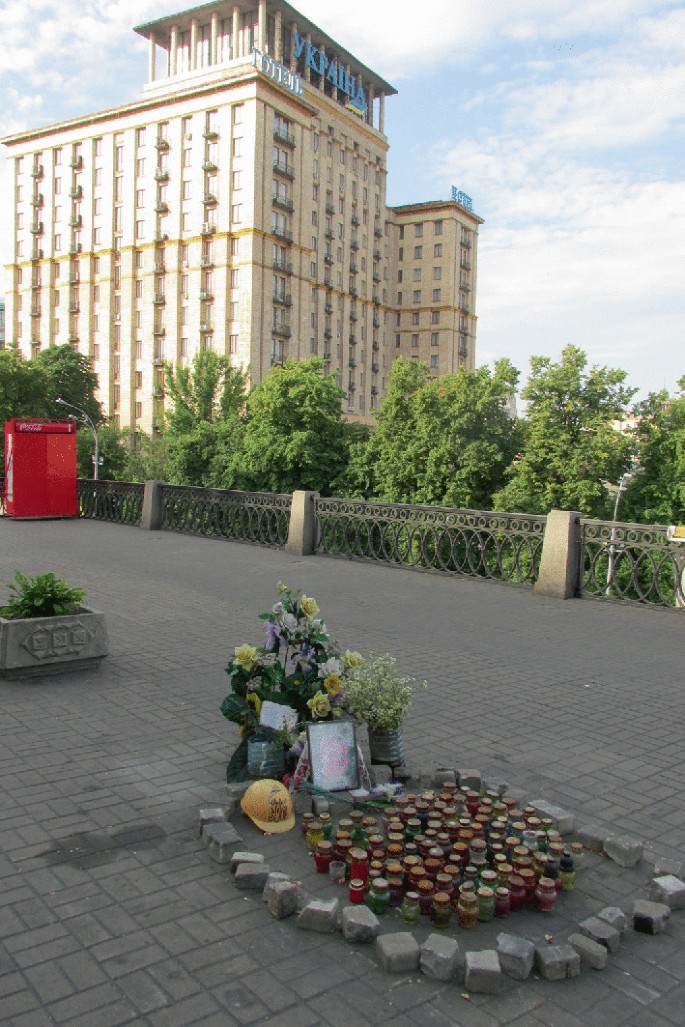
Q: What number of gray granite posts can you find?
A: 3